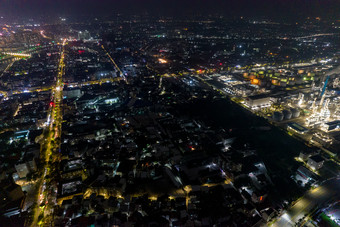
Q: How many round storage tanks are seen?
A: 3